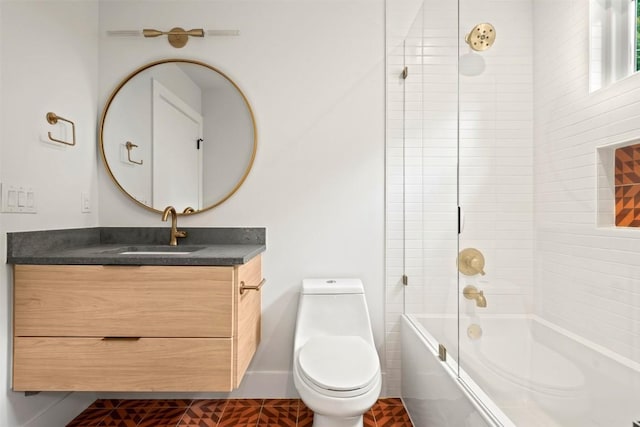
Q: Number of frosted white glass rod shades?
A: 2